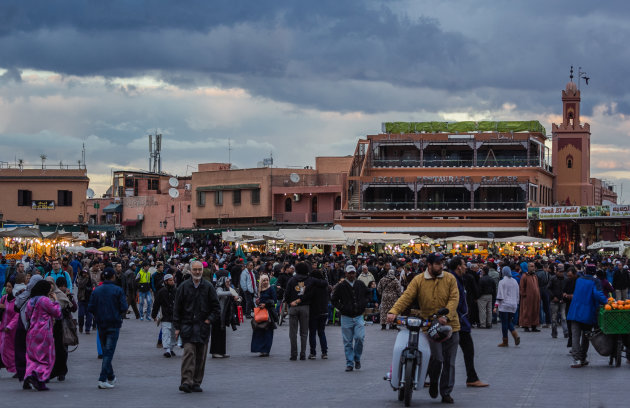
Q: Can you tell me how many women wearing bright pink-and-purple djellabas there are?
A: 2